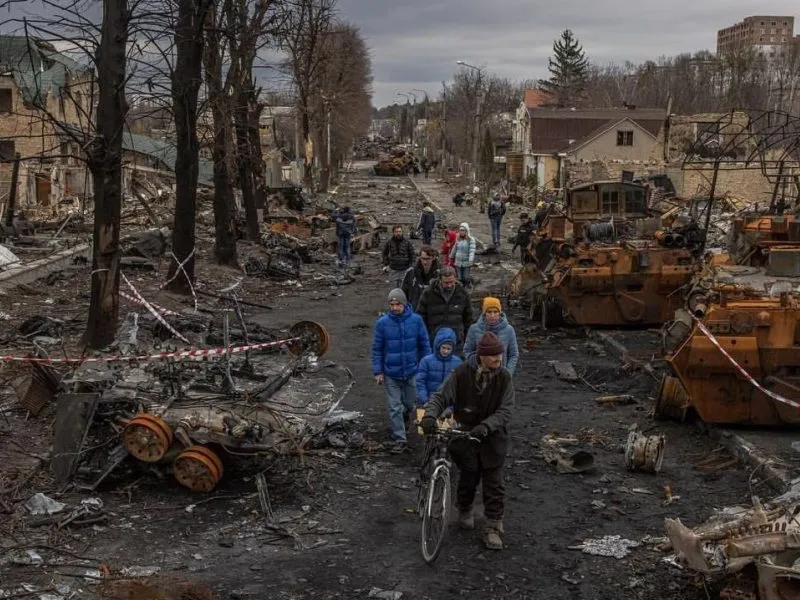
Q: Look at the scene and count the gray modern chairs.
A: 0